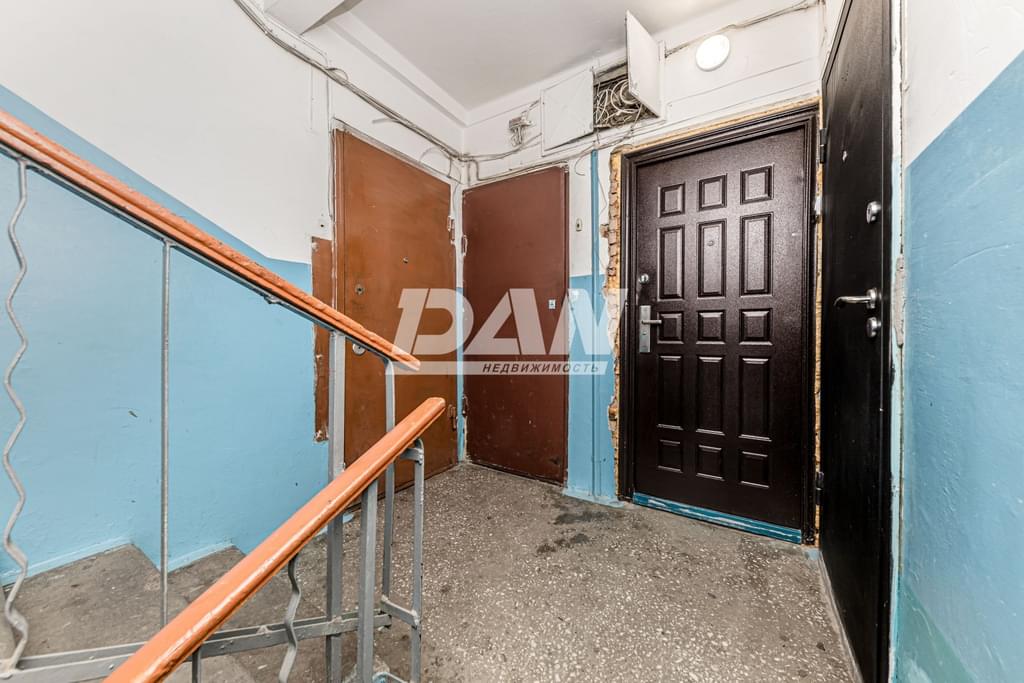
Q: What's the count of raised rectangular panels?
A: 15